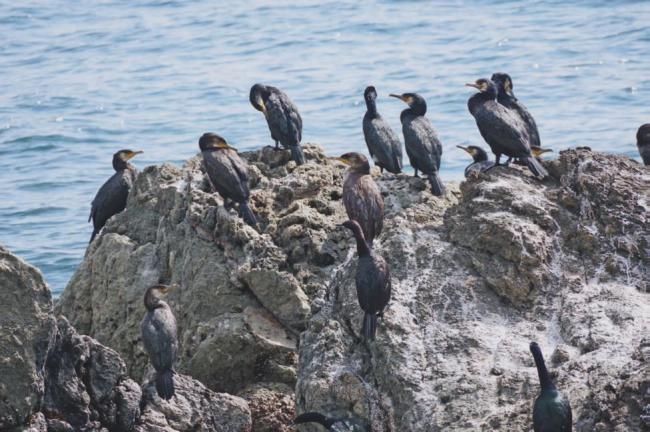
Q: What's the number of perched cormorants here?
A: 15